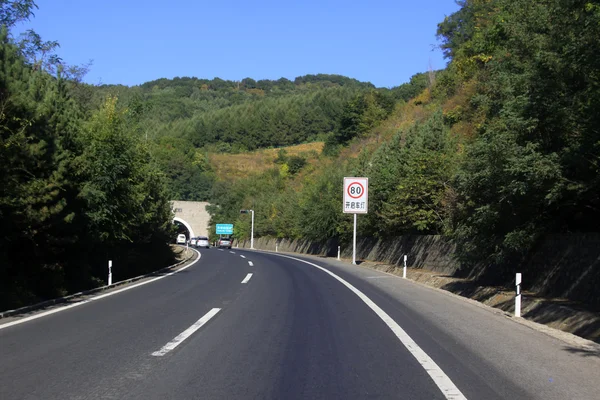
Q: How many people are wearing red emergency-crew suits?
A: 0